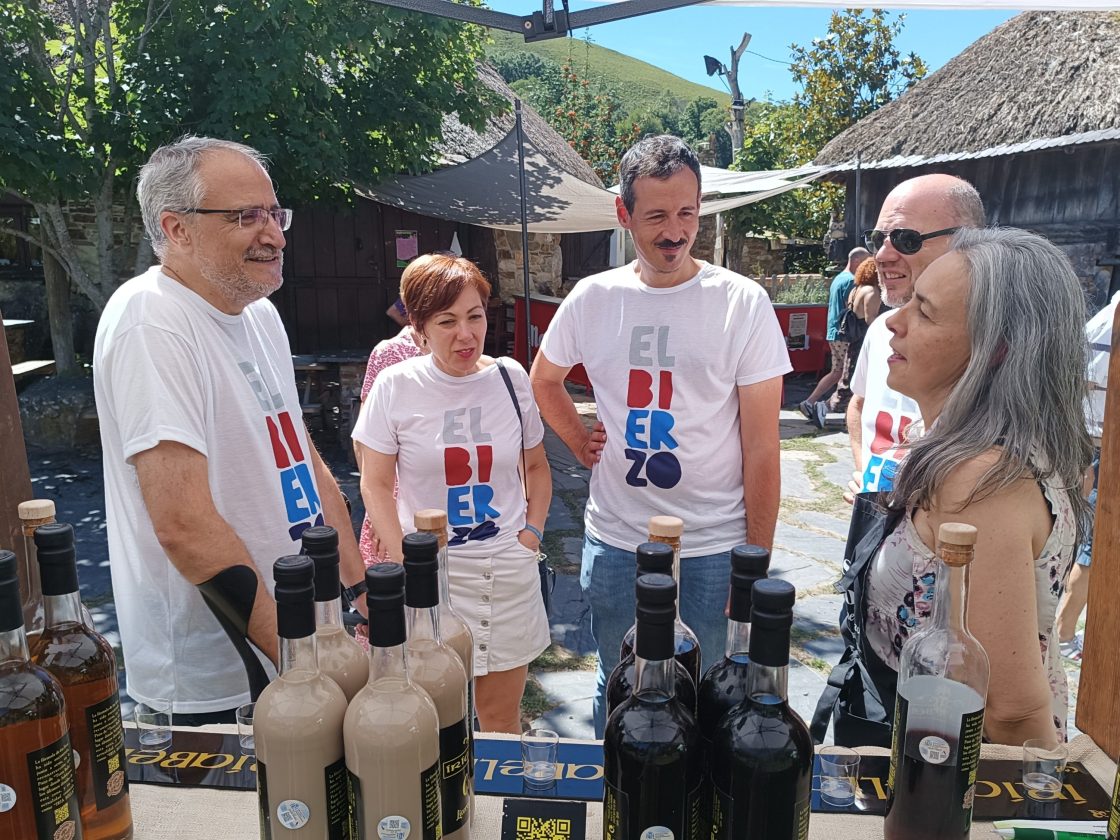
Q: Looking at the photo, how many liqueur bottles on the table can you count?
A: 14